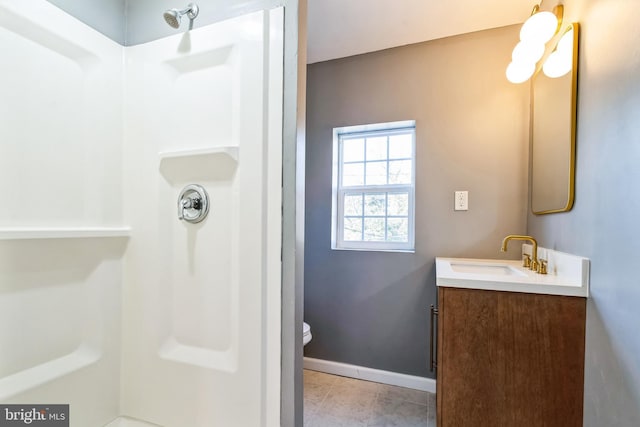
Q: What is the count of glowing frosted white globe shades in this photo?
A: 3